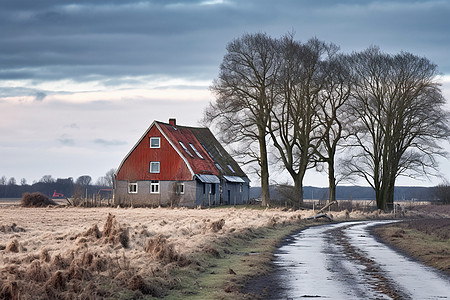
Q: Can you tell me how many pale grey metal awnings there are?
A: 2